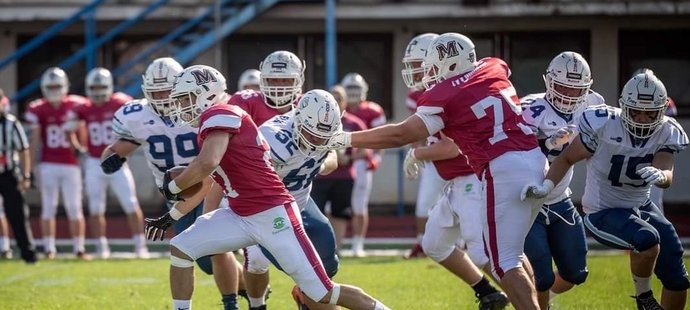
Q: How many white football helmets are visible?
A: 12